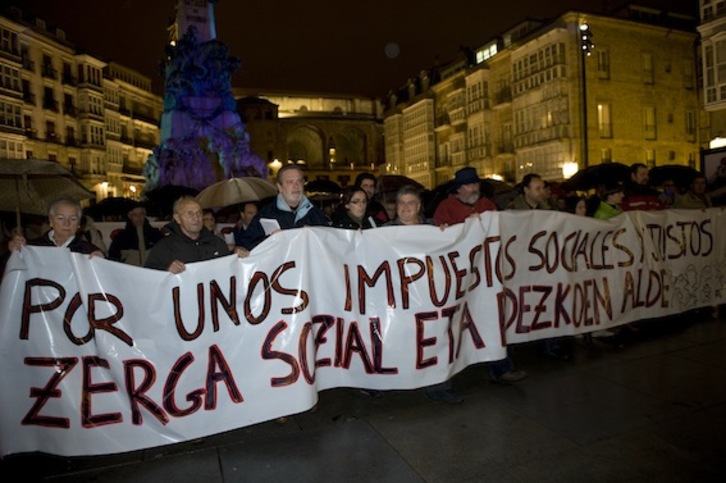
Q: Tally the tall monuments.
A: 1